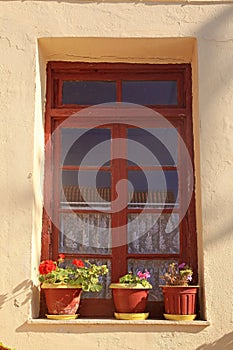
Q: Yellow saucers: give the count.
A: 3